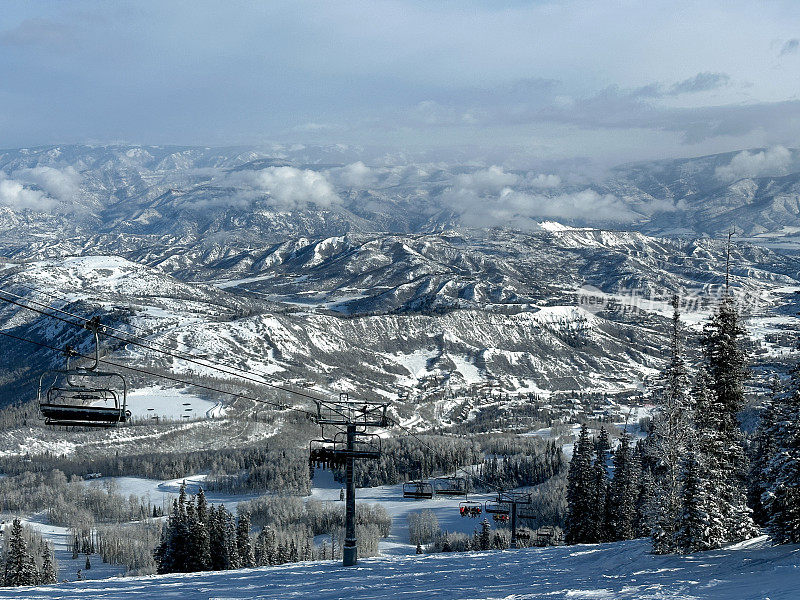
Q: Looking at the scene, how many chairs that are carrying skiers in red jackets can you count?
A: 2